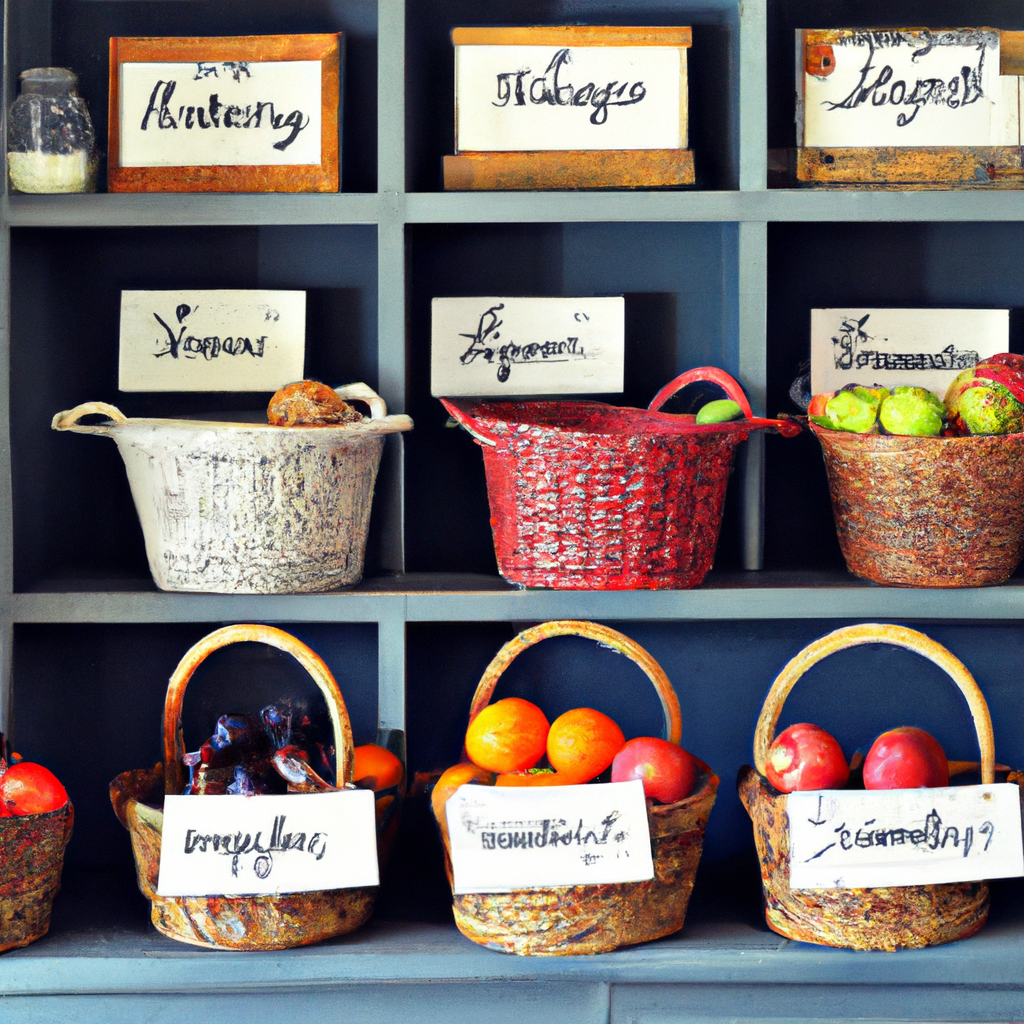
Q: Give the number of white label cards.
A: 9